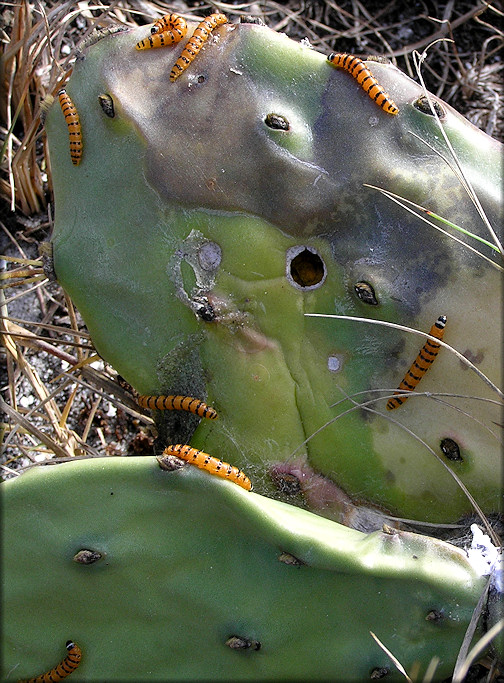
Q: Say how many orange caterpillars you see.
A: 8